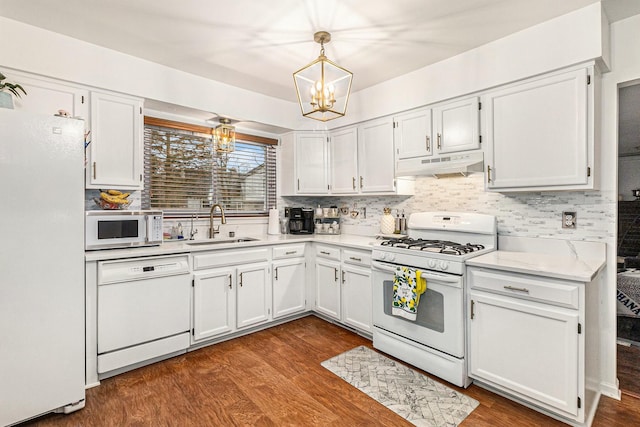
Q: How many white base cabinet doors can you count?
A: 6